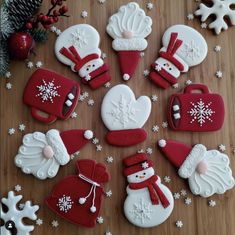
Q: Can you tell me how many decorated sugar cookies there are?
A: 10